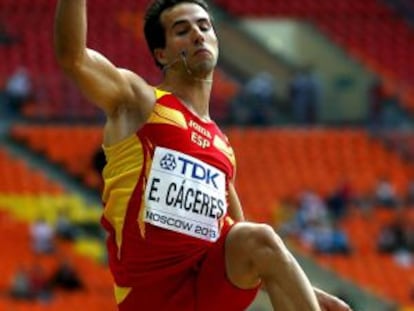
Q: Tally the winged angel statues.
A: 0